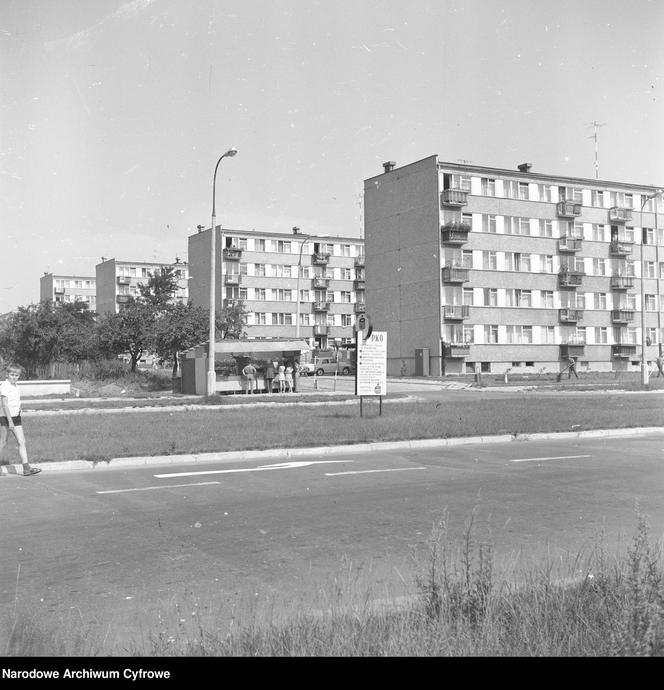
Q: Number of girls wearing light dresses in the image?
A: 2